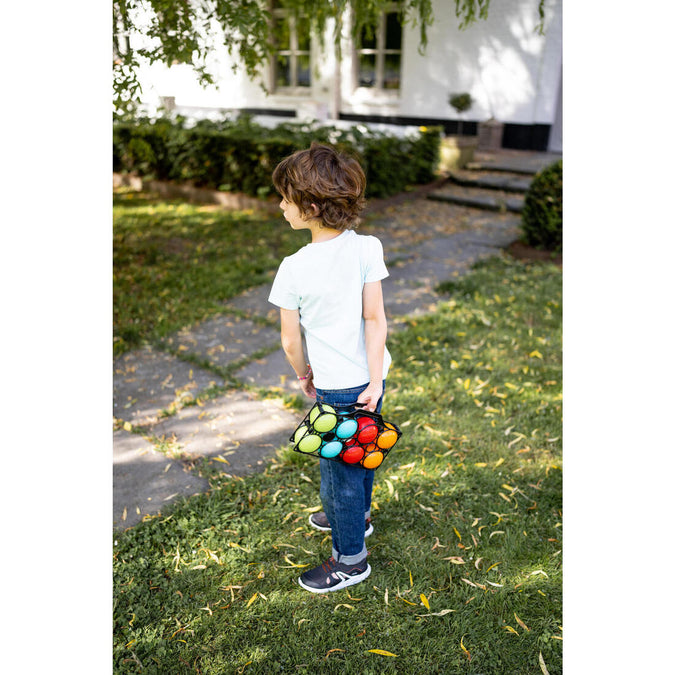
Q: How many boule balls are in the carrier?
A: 8